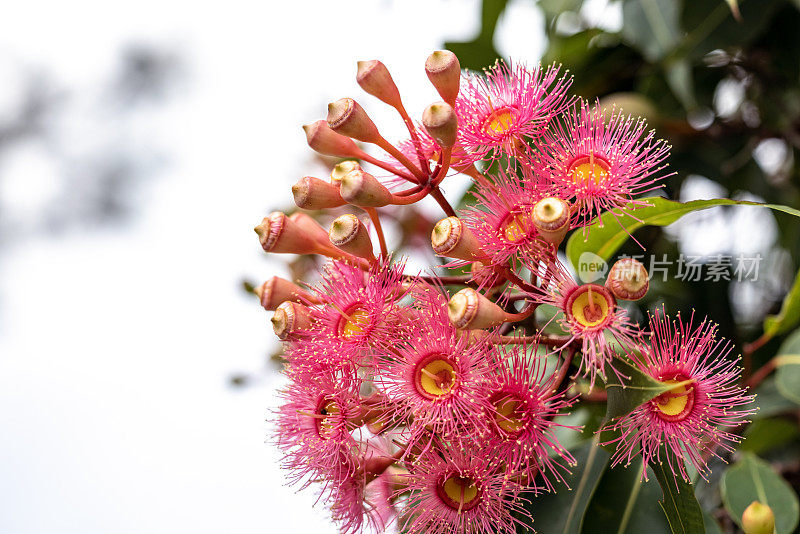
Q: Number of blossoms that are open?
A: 10